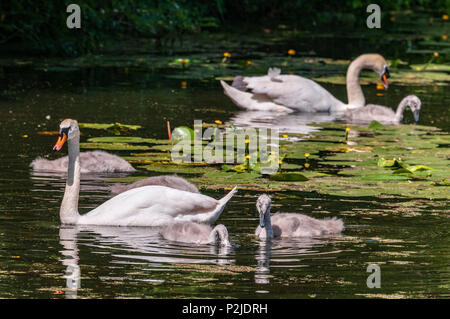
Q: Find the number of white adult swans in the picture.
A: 2